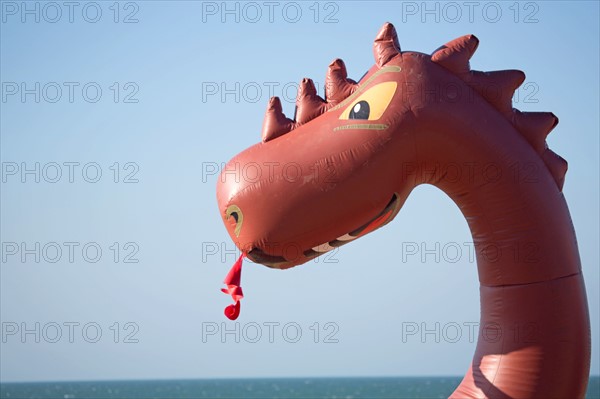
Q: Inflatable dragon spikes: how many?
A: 8